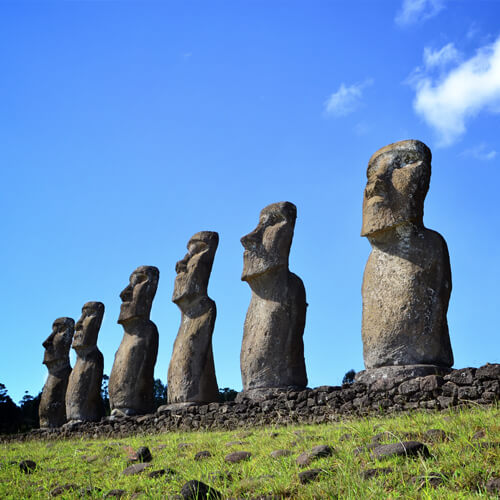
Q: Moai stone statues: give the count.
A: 6